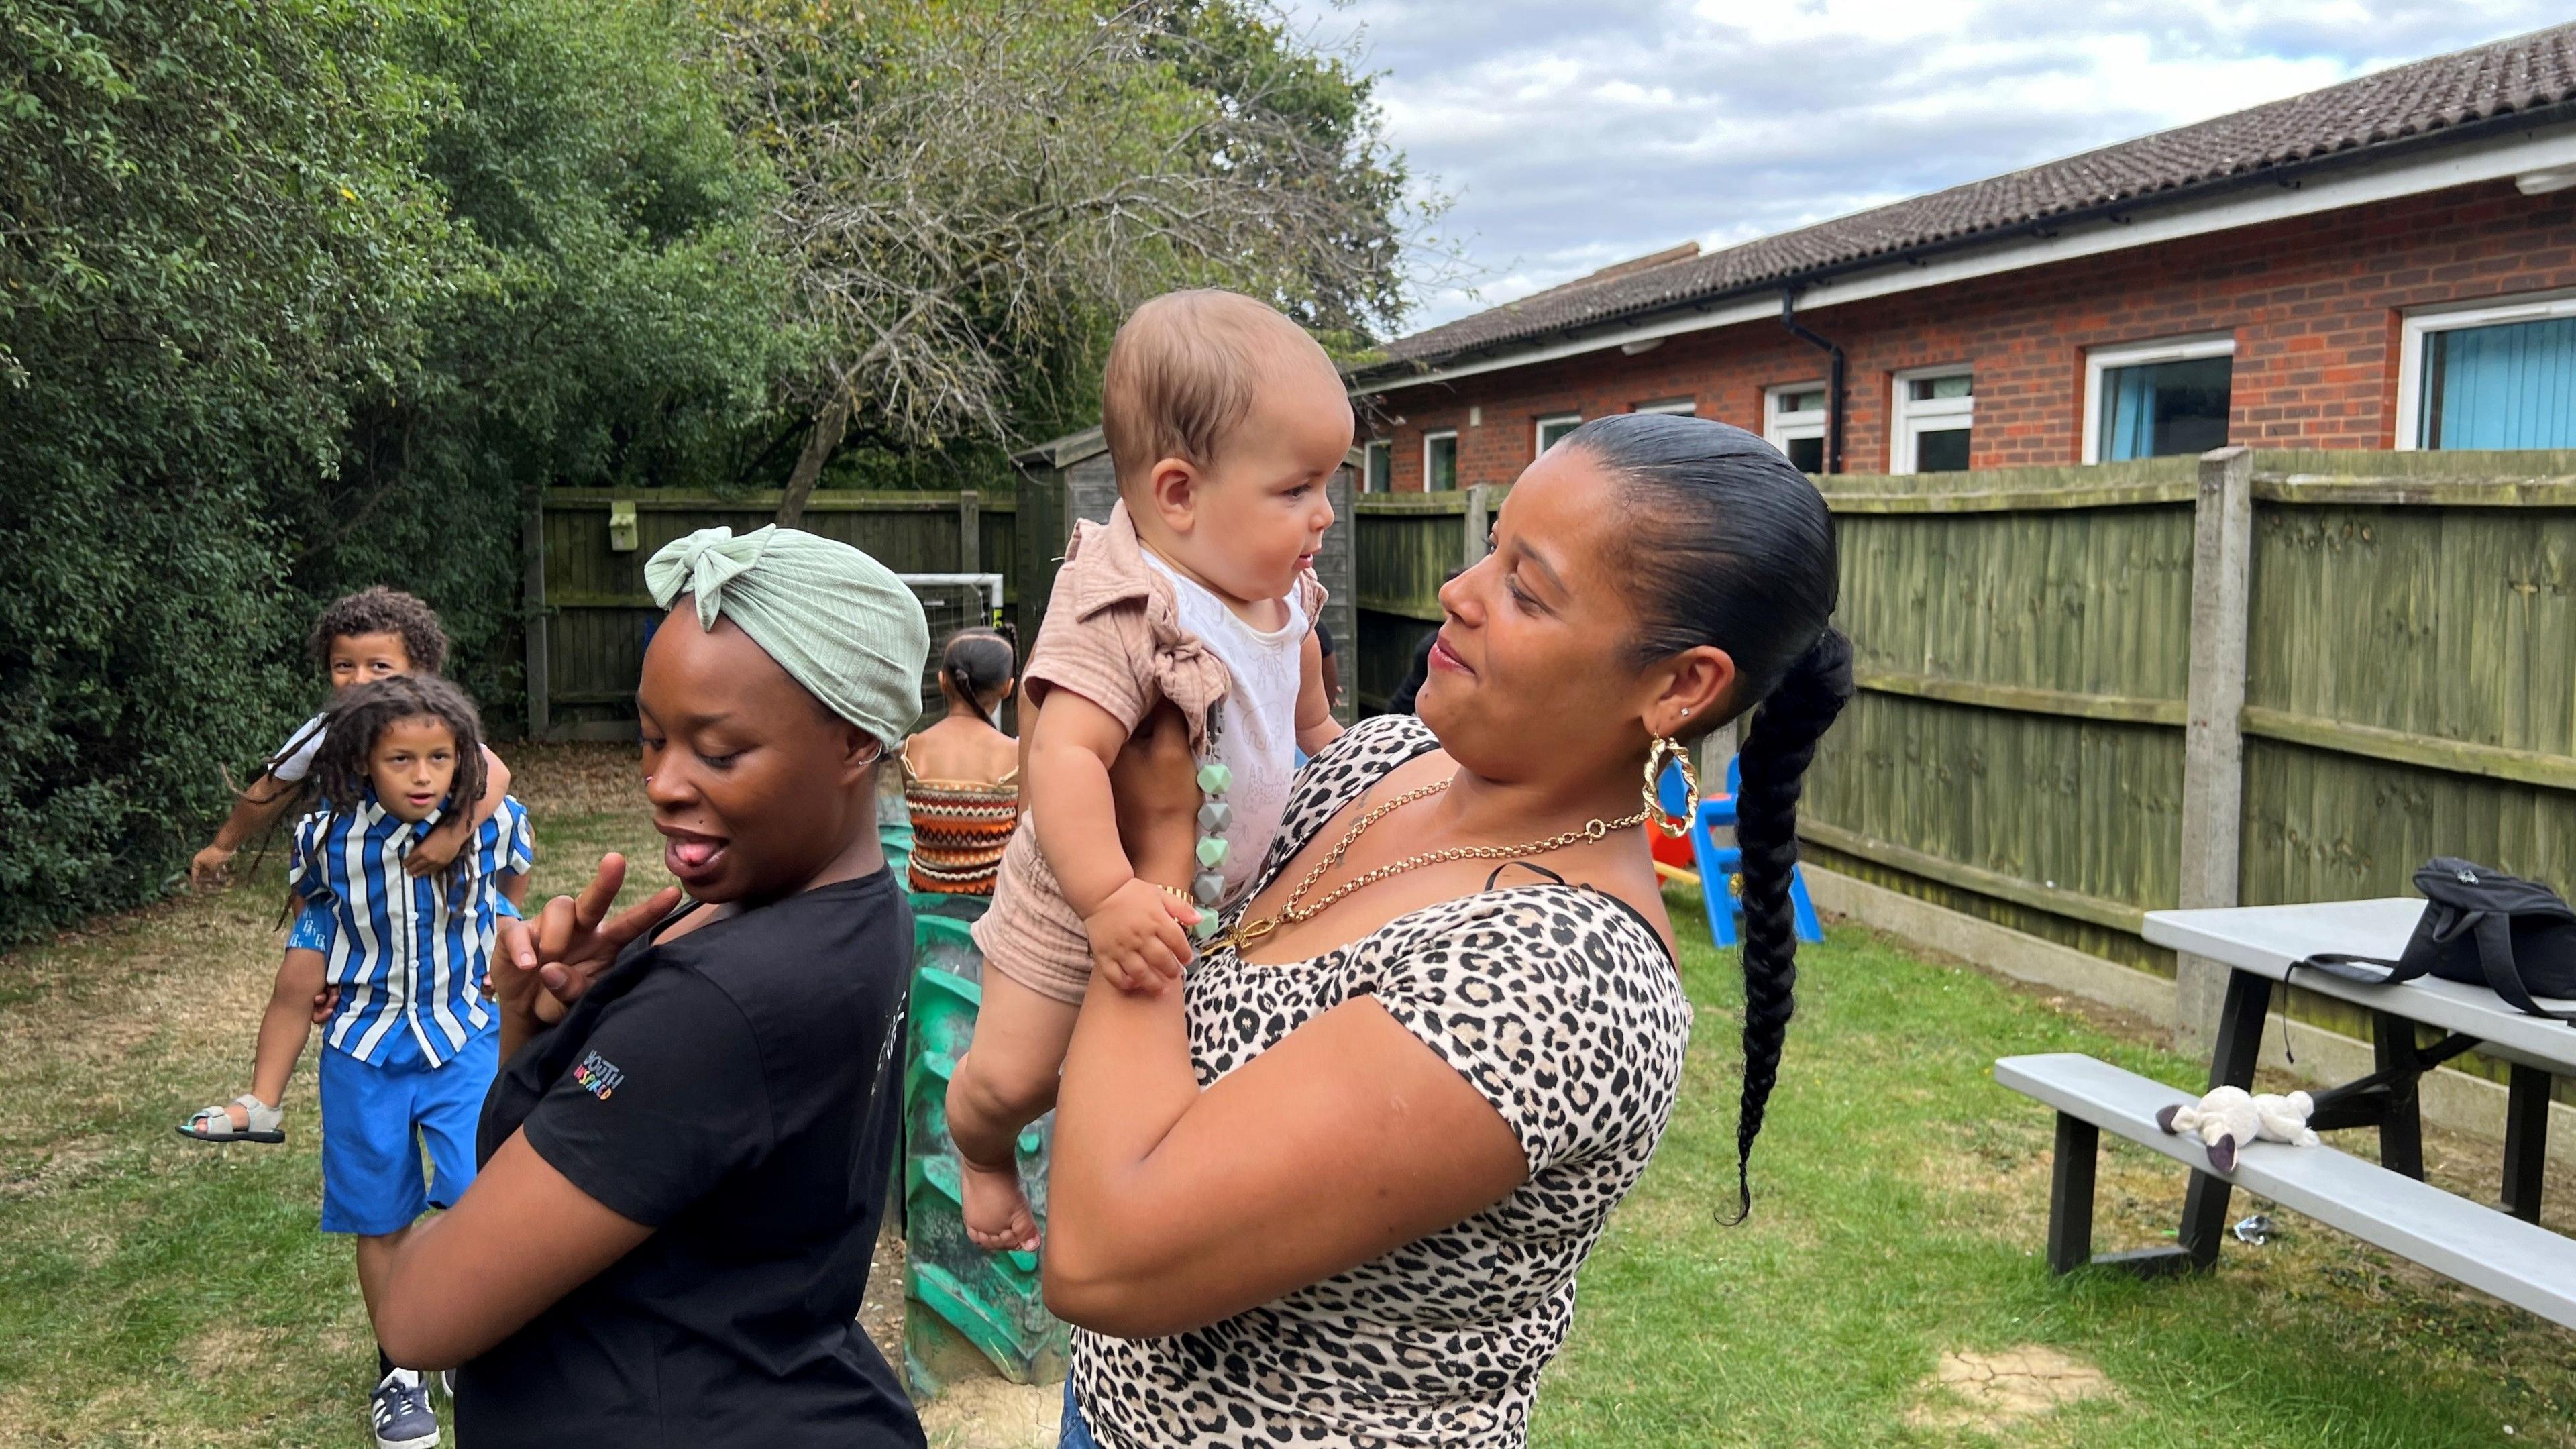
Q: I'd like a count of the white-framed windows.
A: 8